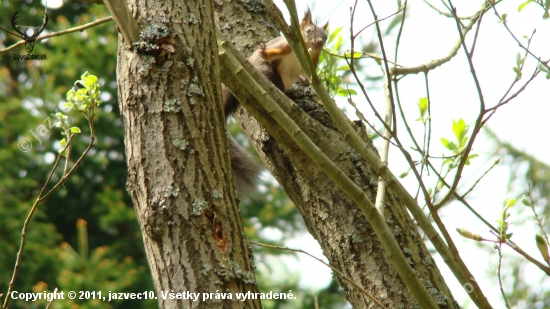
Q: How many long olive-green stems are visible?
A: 2